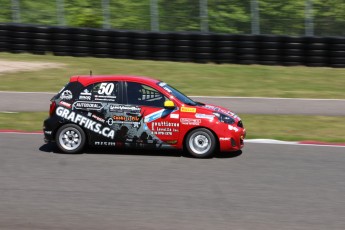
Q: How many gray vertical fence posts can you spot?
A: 7